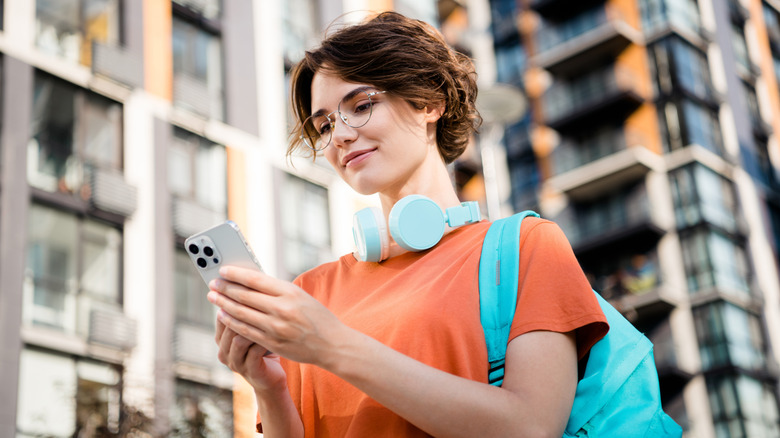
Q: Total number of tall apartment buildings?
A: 2